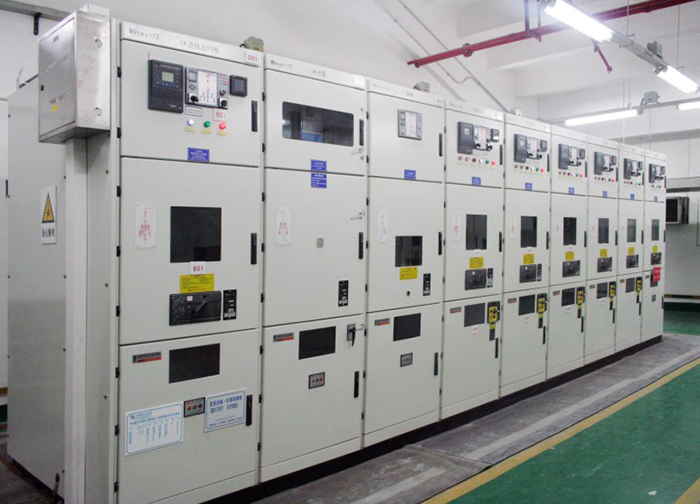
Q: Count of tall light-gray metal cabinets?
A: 9